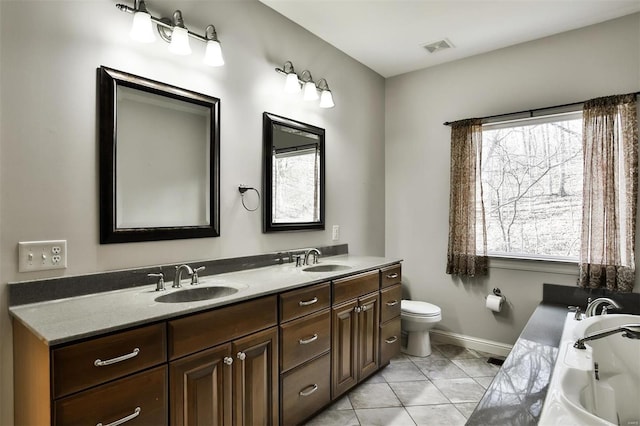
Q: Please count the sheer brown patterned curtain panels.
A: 2